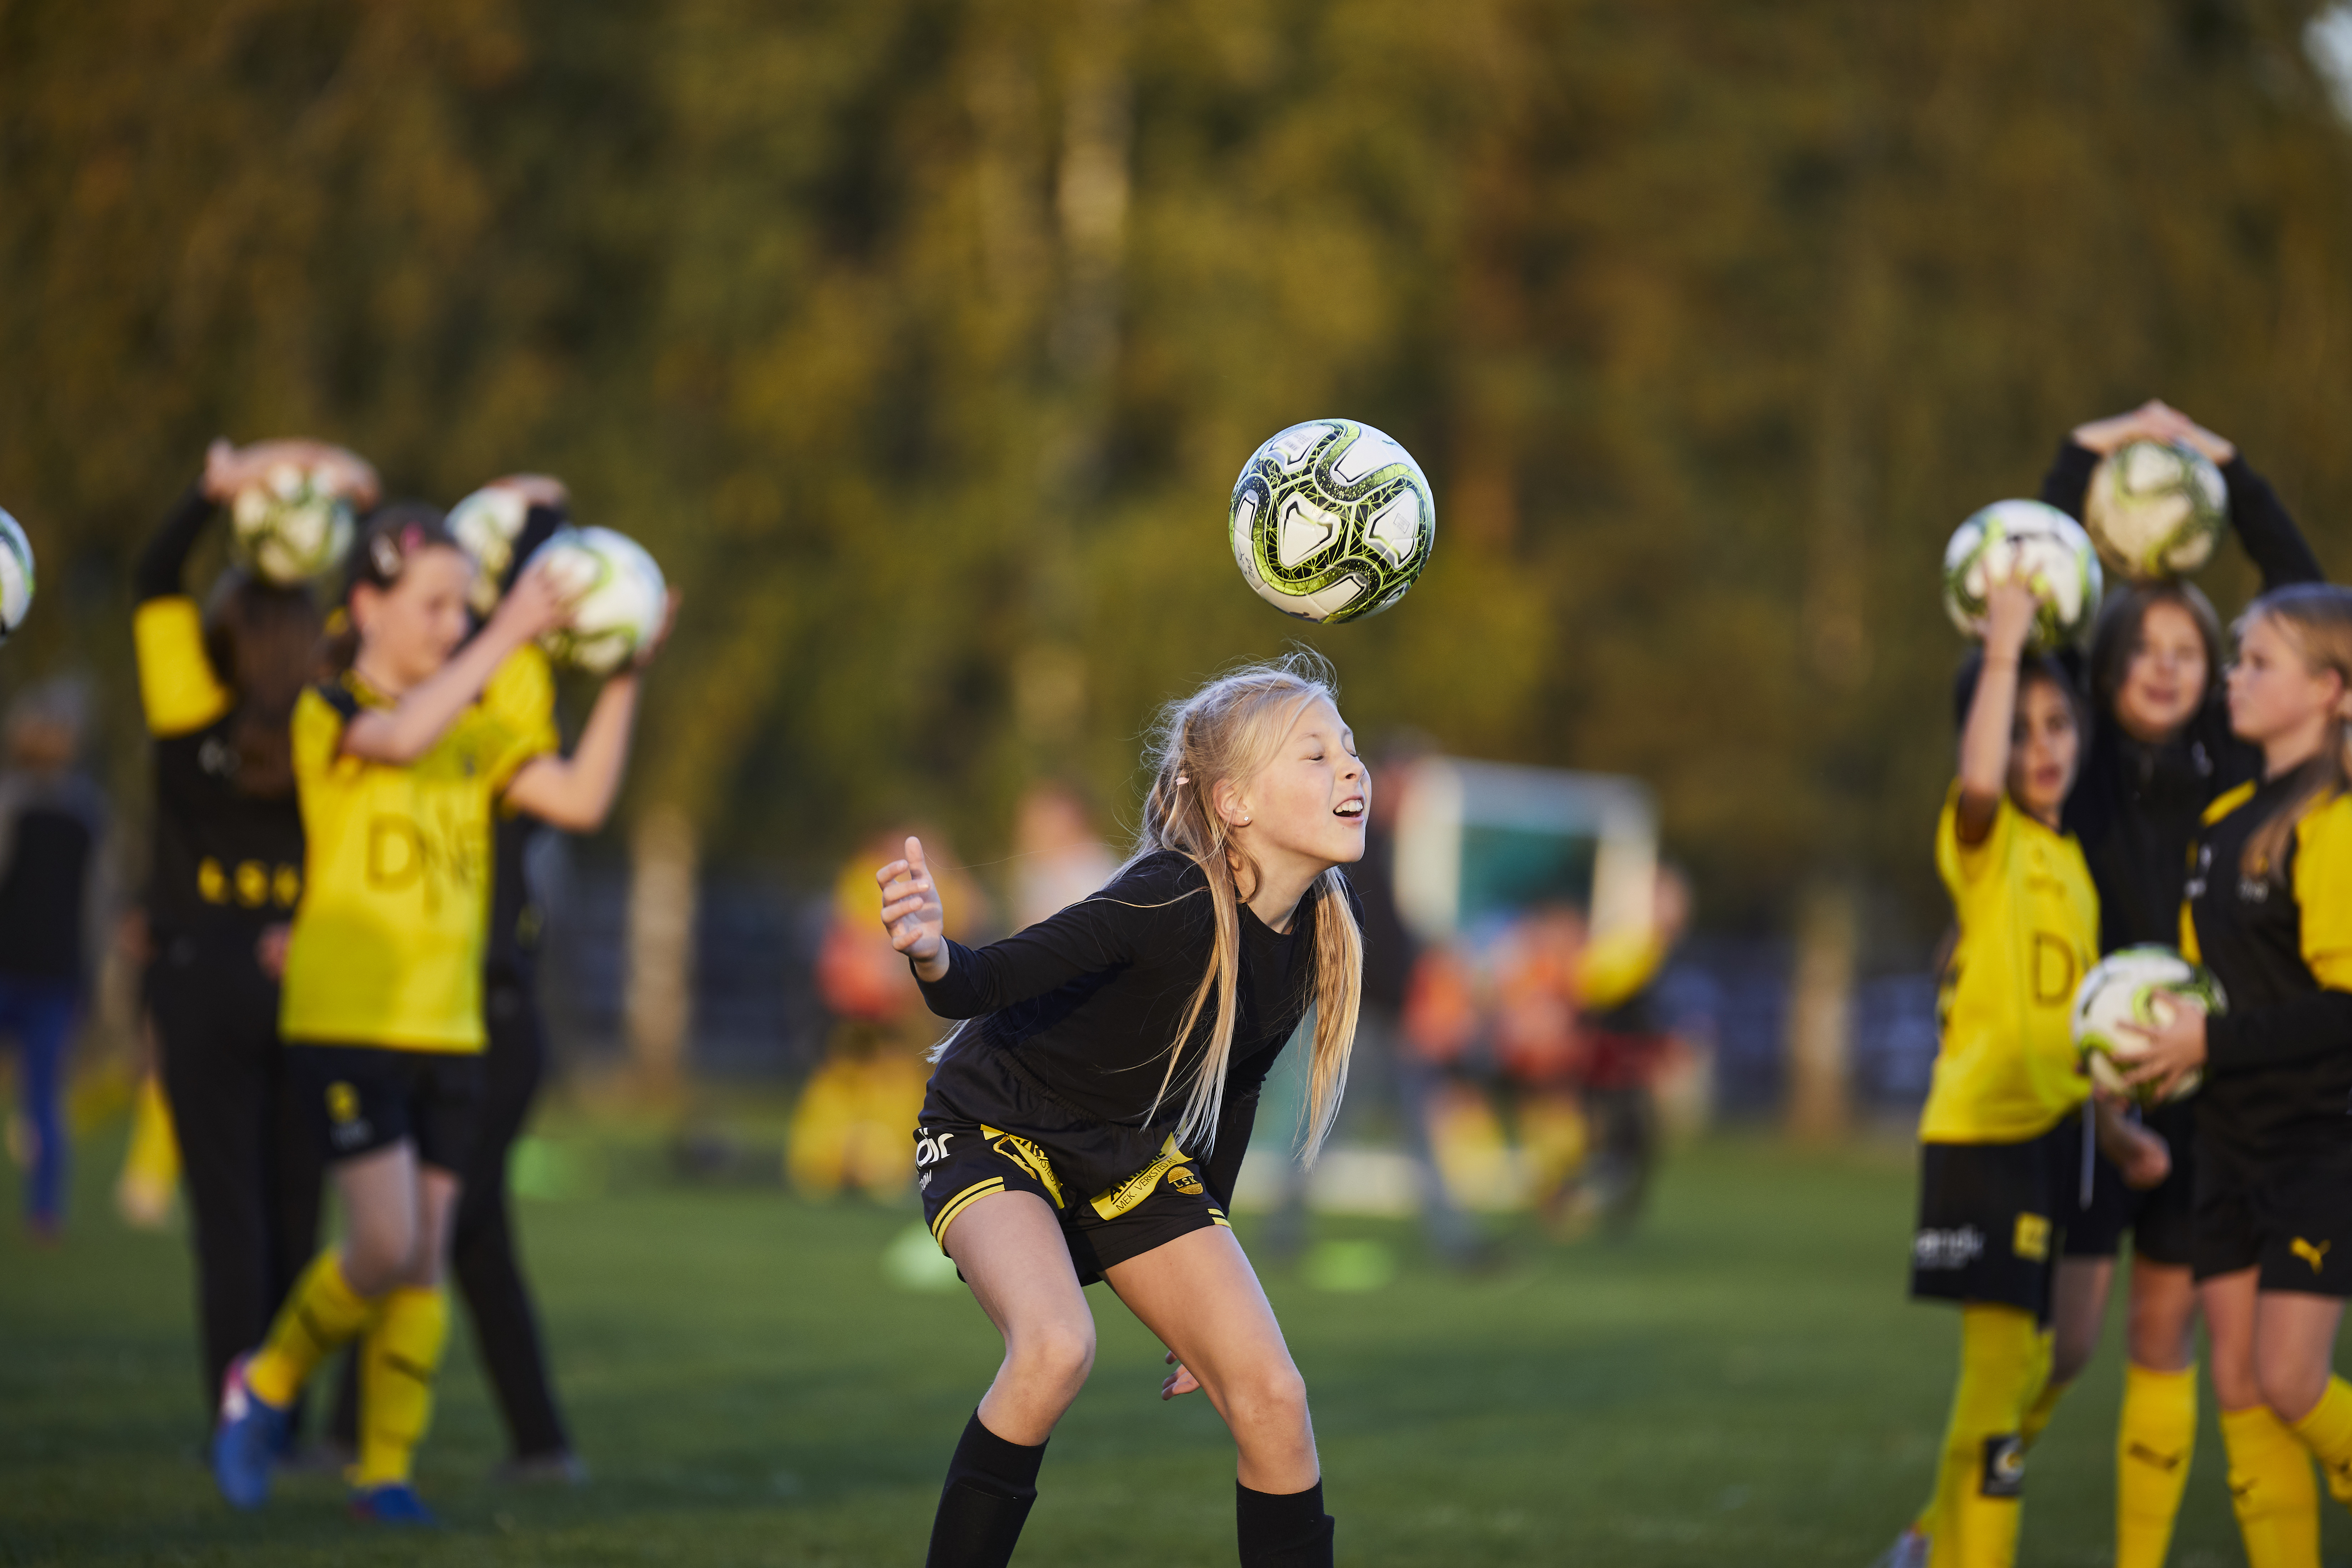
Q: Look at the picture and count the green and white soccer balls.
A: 8